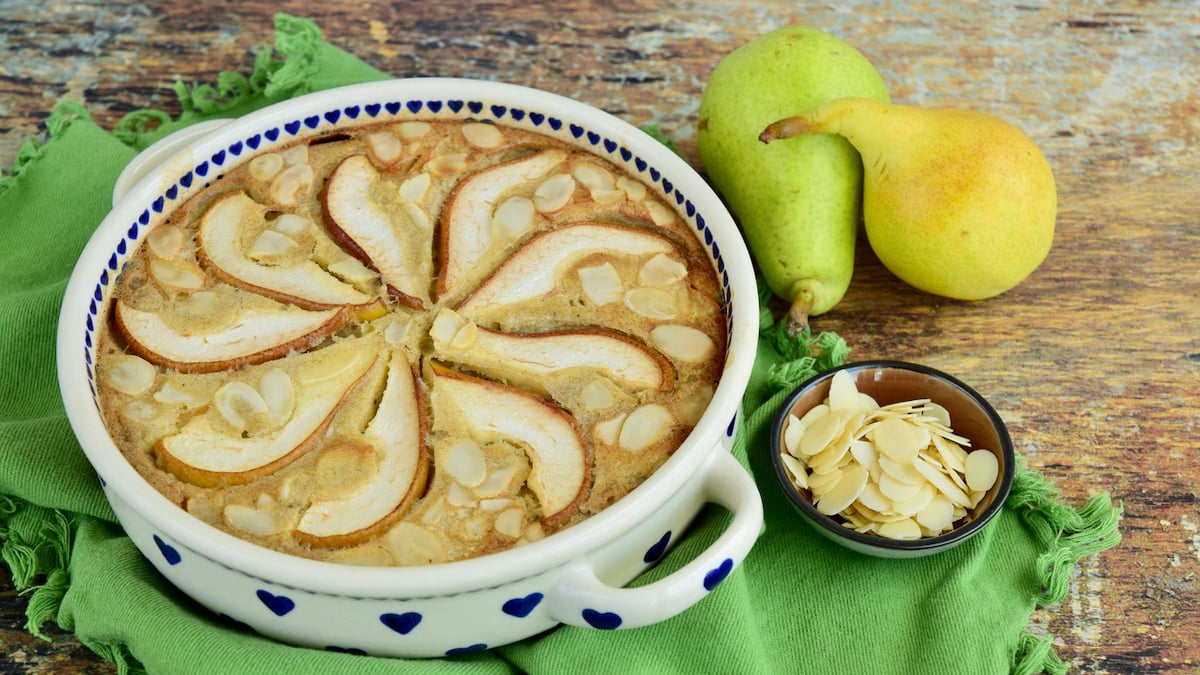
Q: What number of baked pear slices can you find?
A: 9